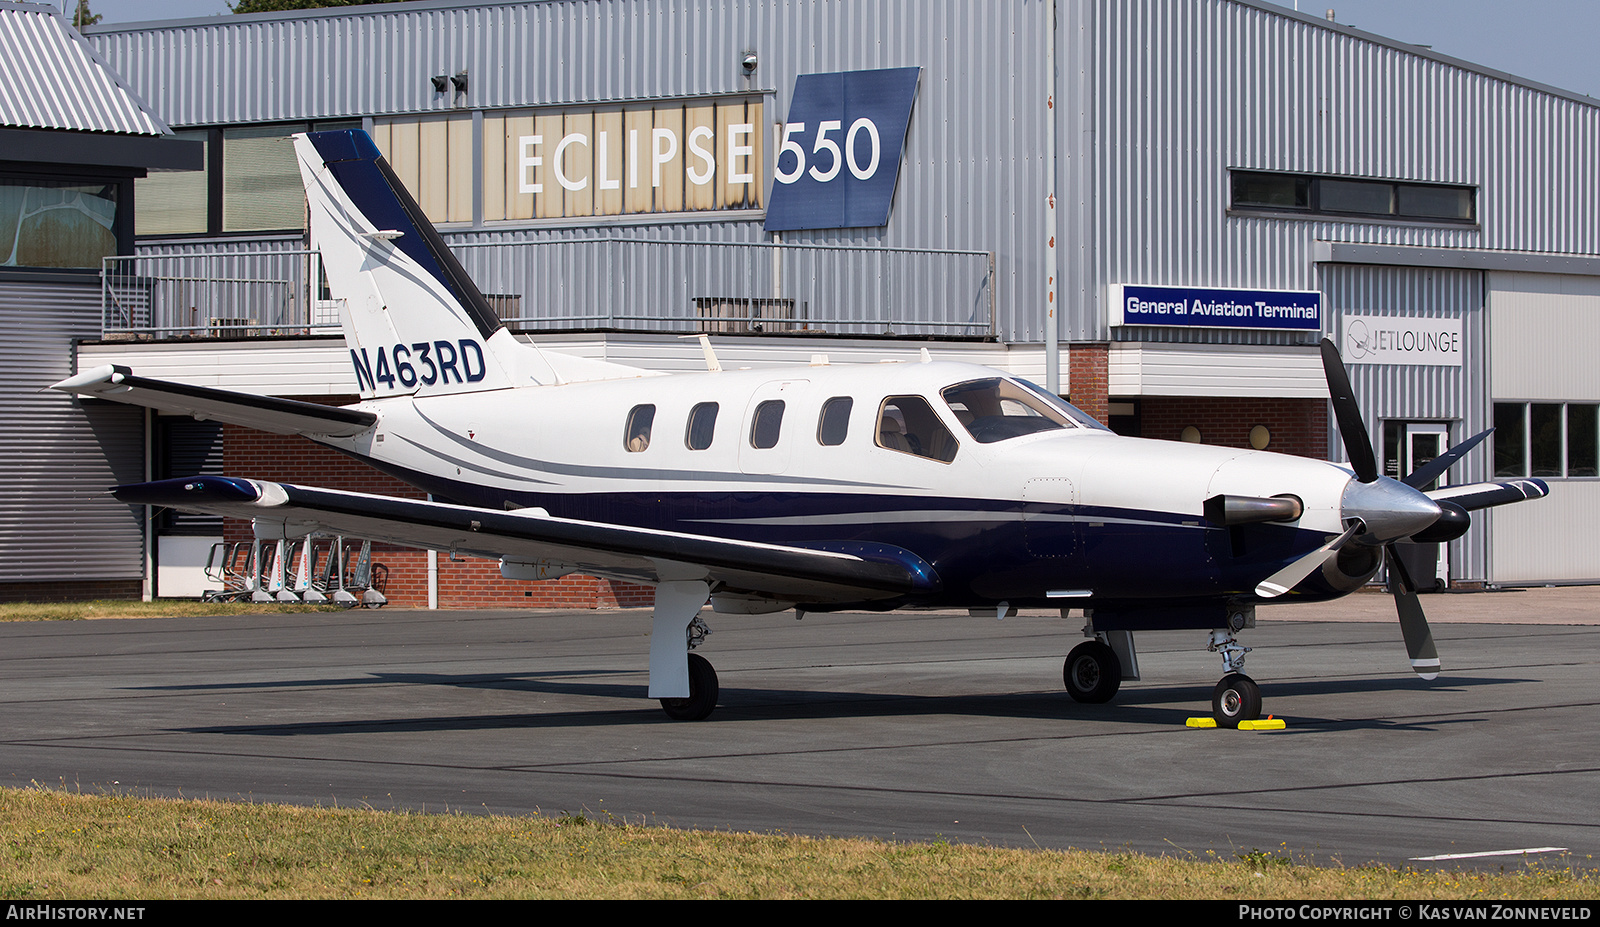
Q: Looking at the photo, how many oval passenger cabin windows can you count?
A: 4